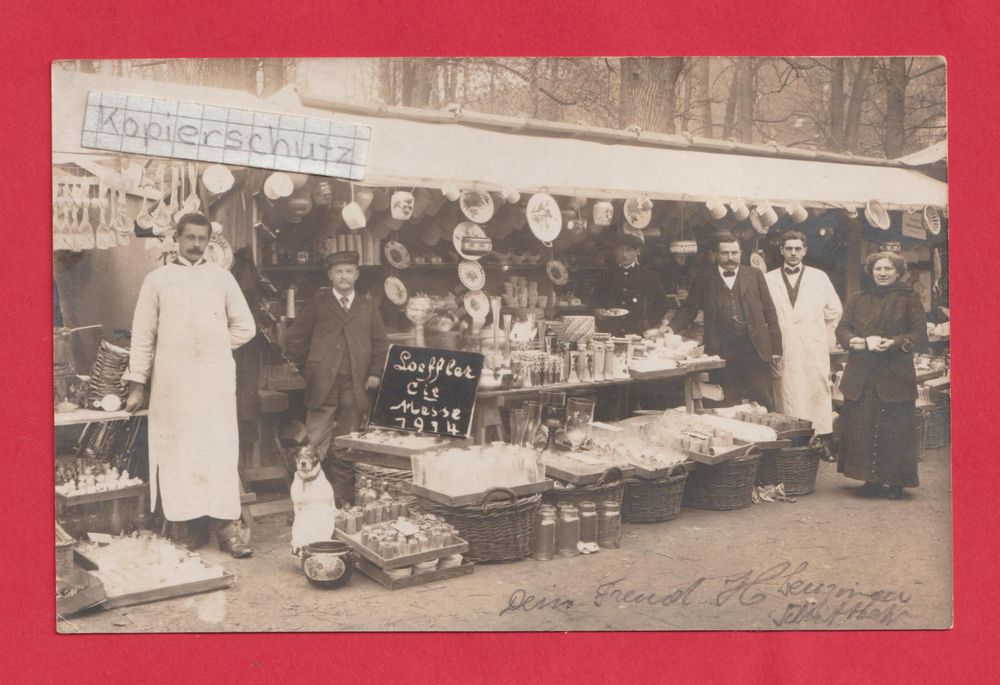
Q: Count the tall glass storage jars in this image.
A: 4